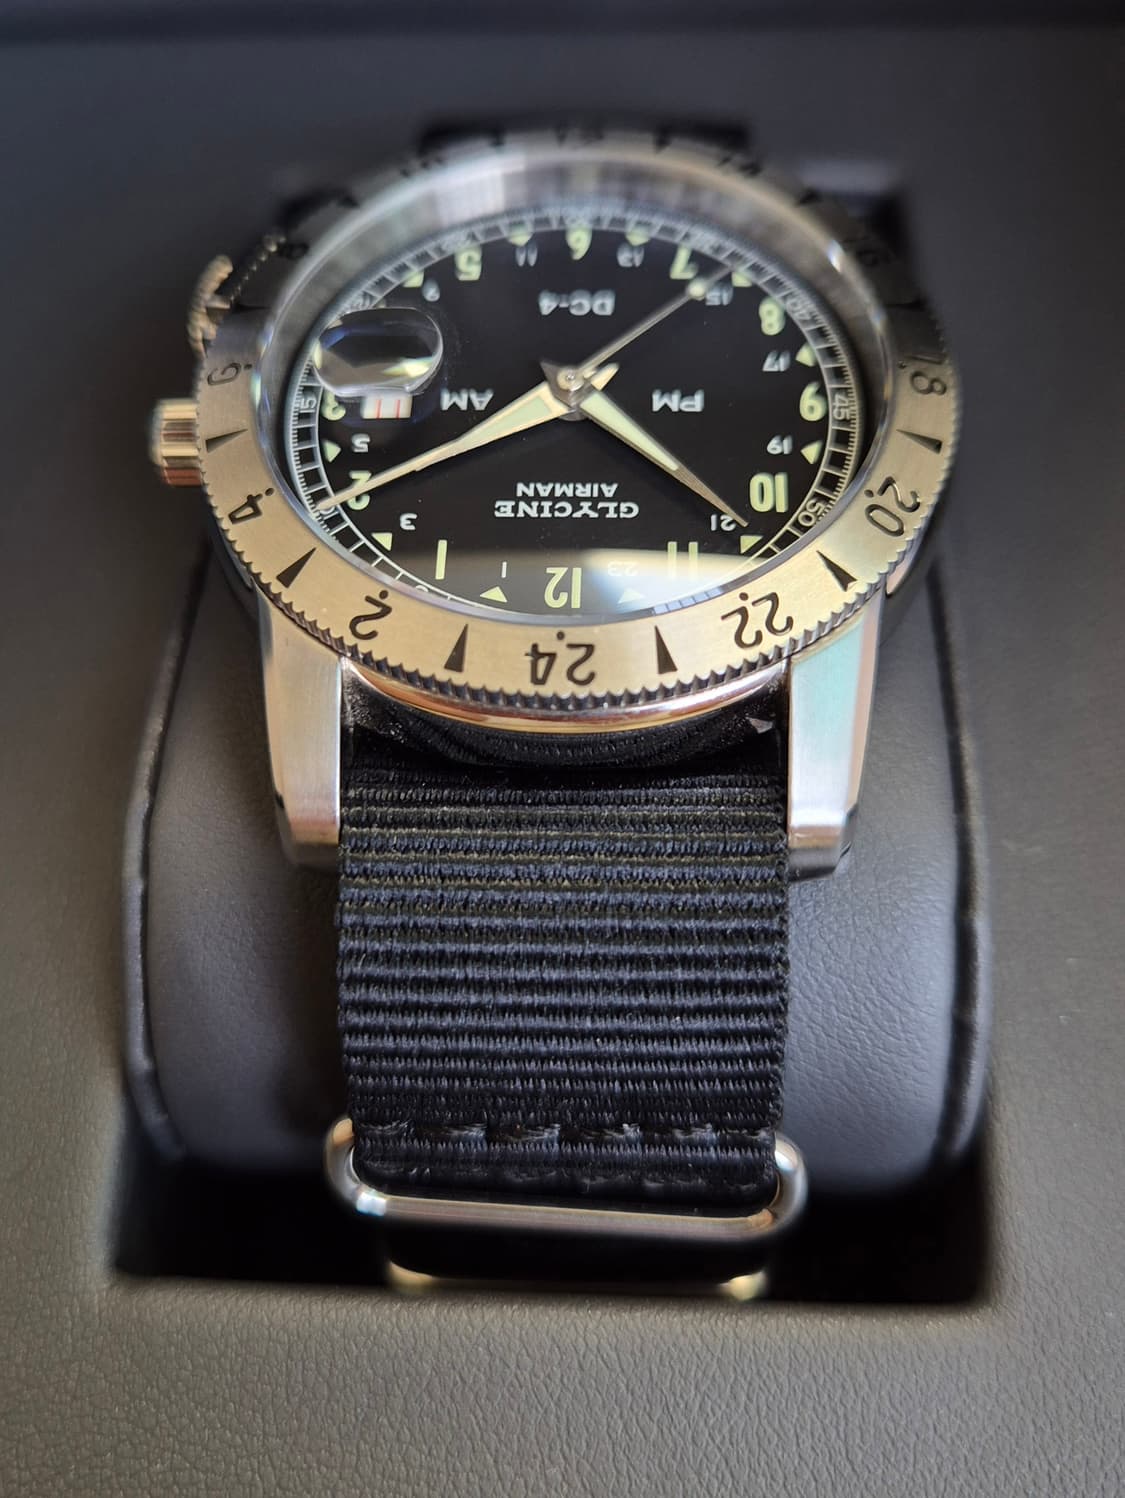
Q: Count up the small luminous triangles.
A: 11